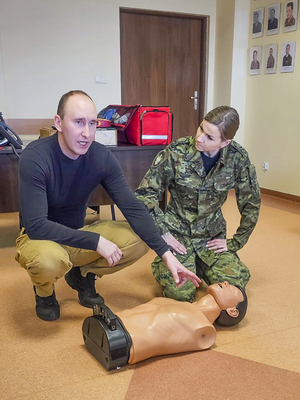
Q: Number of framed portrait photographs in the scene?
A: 6